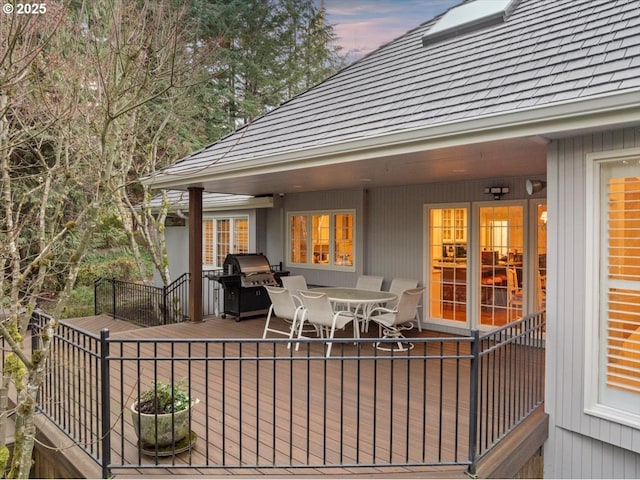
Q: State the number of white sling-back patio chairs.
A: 6